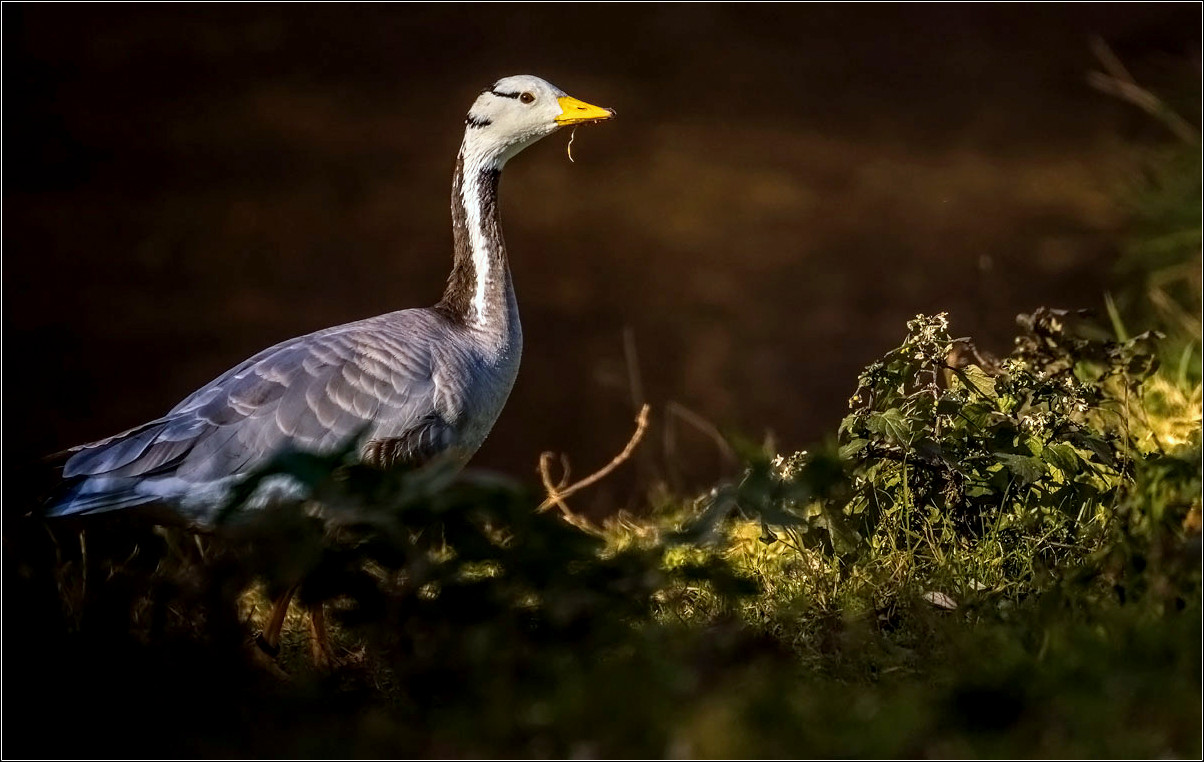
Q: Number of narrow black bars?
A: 2